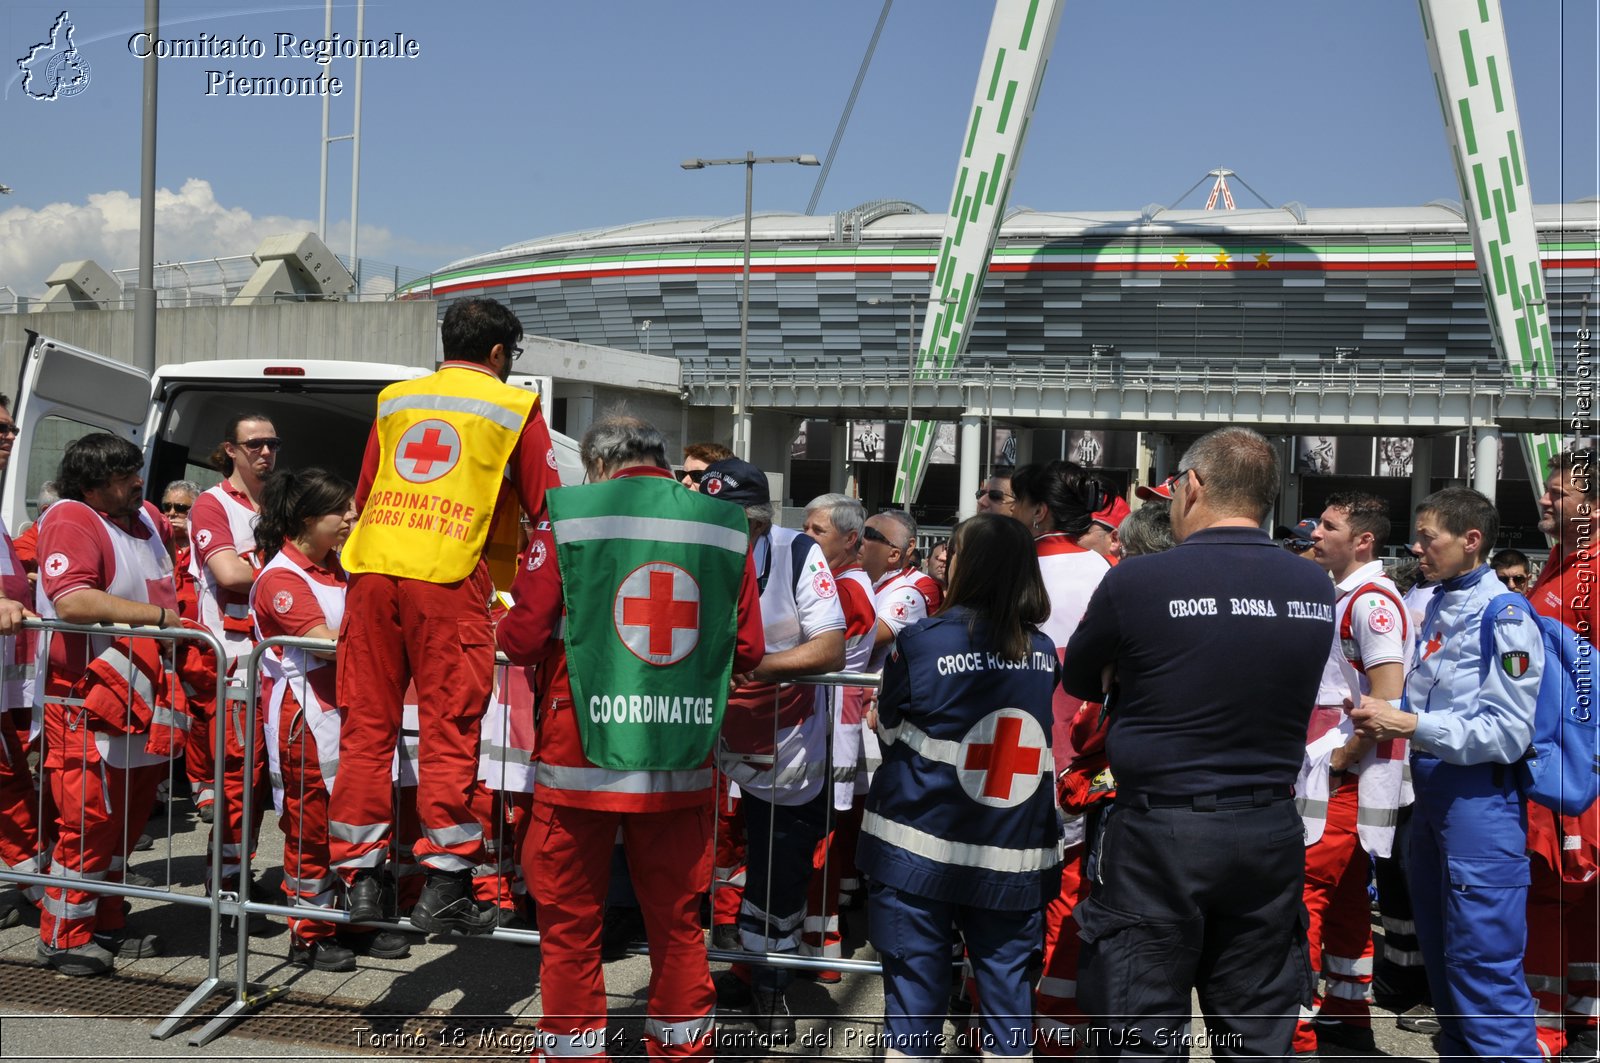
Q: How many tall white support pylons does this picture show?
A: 2